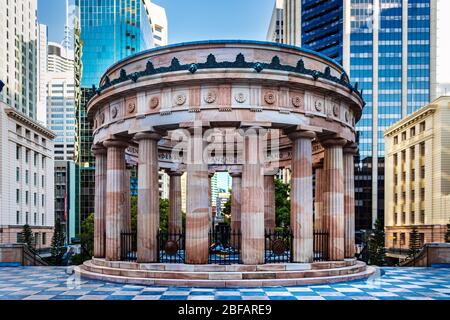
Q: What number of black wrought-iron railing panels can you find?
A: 5